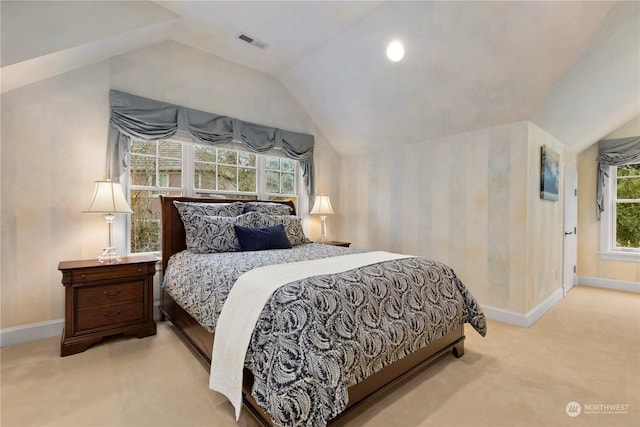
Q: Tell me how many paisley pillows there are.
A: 4